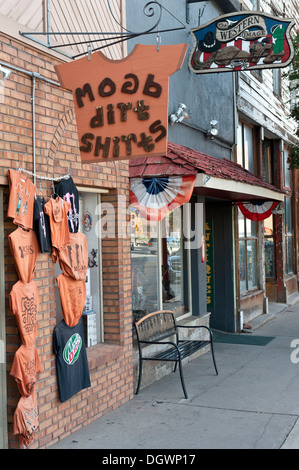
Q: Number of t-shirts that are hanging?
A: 11